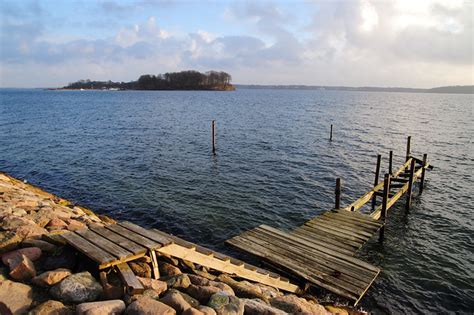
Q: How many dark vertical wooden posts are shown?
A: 9